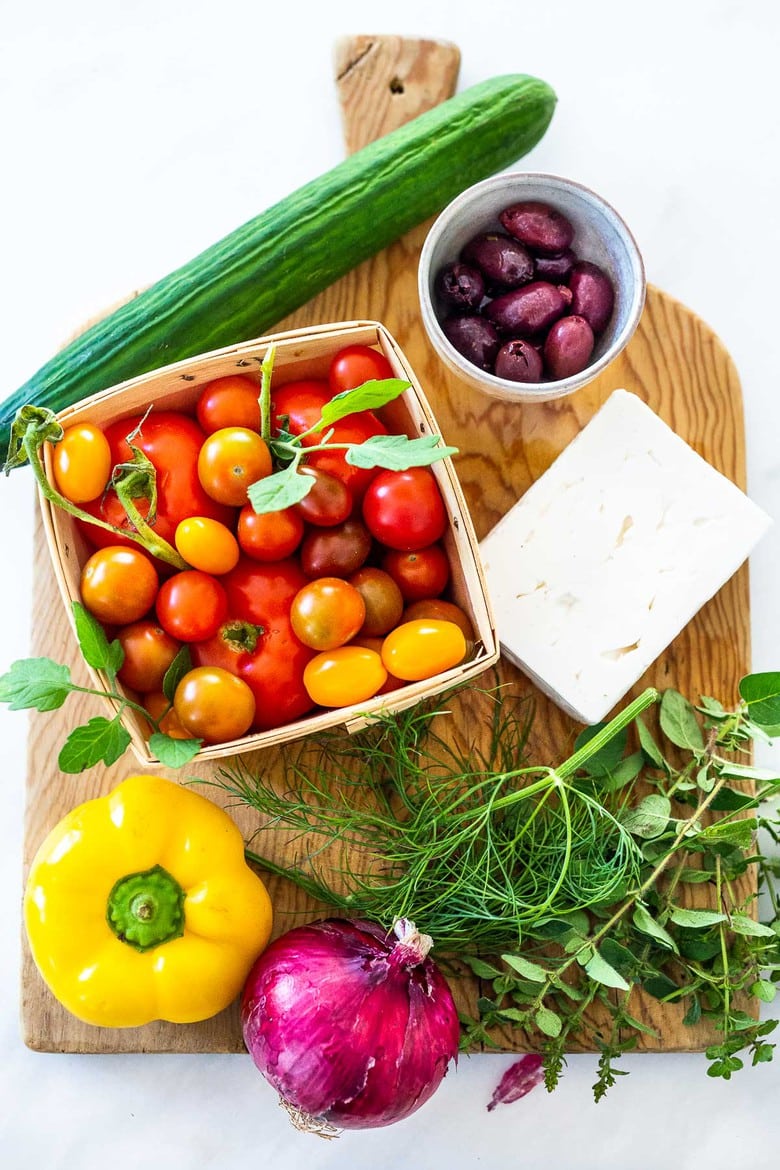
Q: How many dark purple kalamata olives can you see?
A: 9